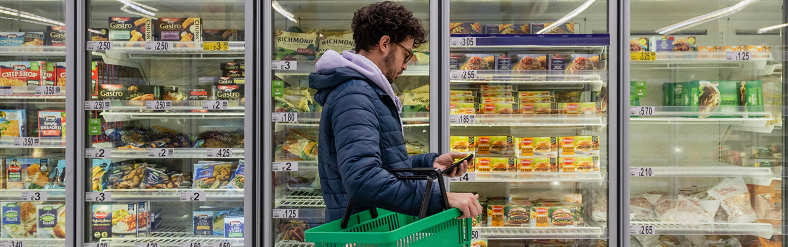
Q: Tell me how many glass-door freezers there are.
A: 5